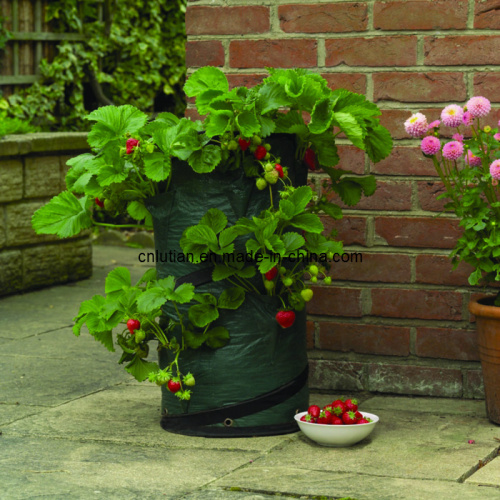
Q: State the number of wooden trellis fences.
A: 1